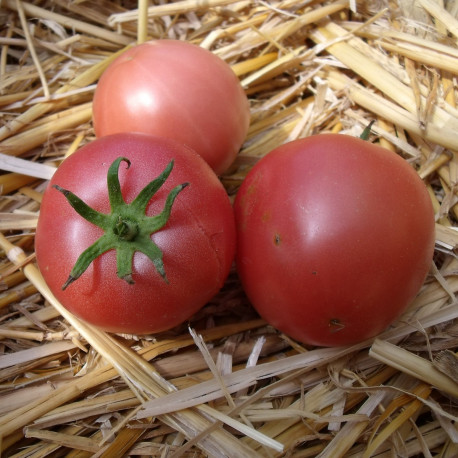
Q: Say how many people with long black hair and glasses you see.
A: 0